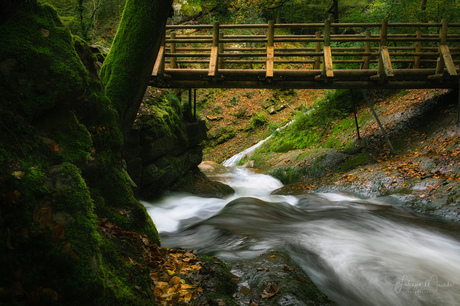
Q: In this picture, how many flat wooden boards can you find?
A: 6